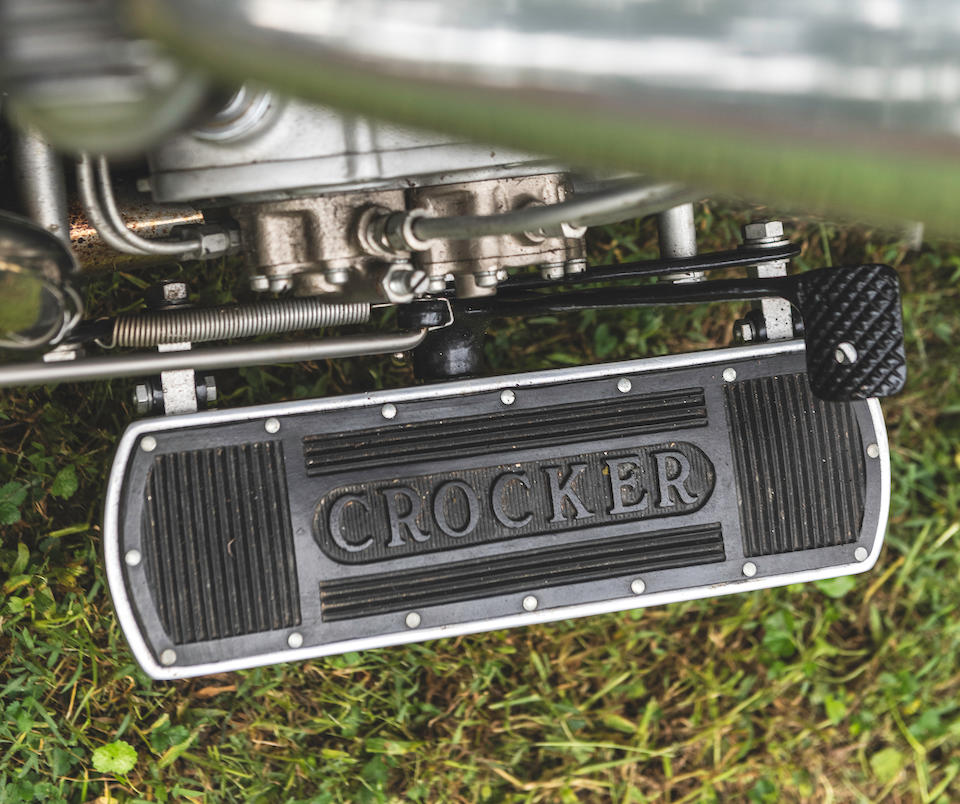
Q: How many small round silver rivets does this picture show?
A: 15